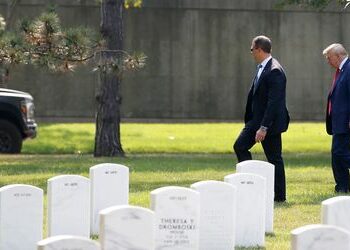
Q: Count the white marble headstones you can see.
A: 11